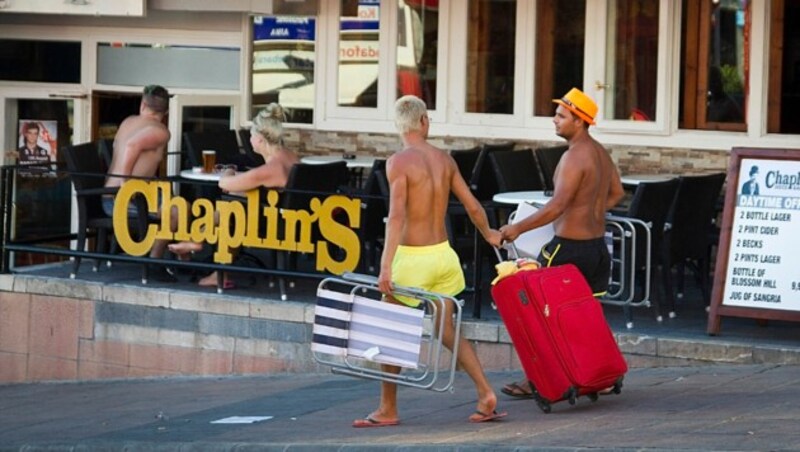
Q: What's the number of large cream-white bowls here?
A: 0